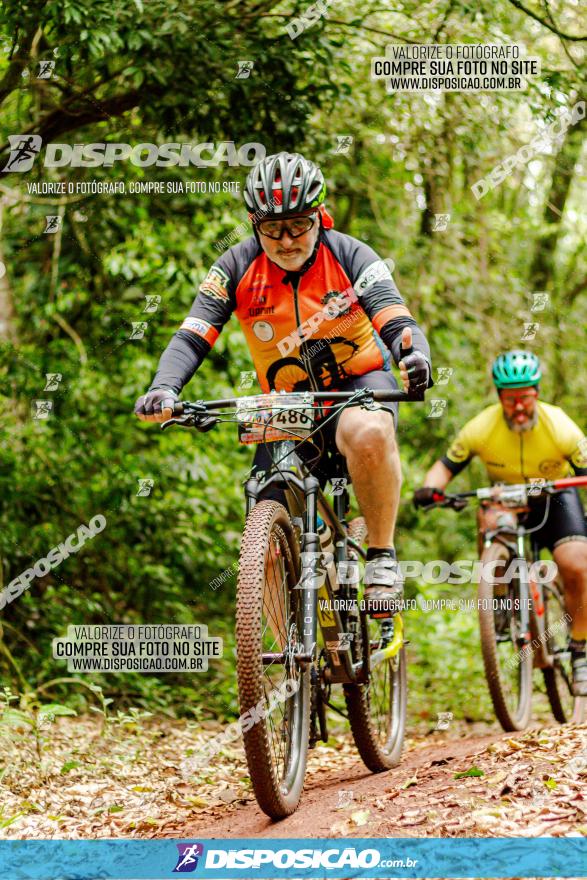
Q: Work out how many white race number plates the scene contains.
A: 2